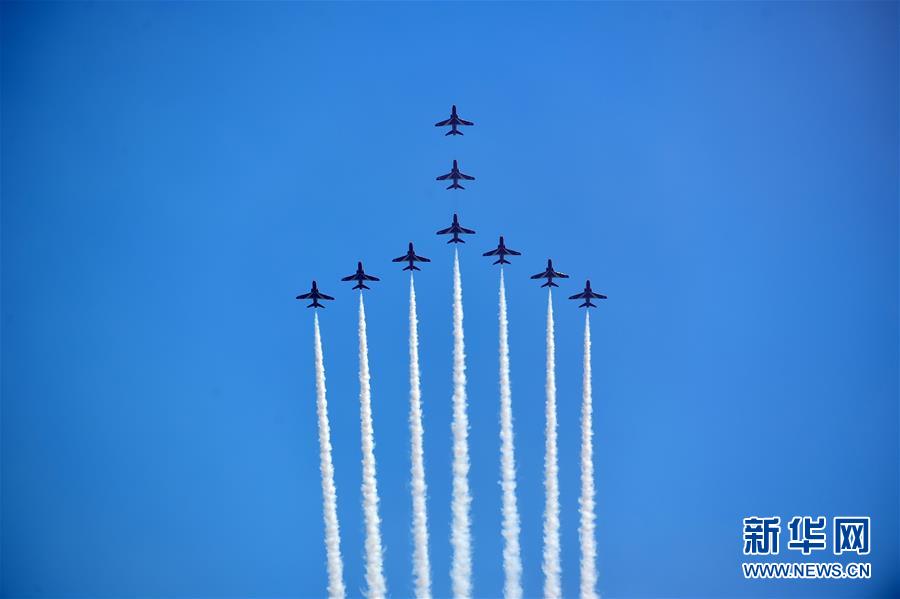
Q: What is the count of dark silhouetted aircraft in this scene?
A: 9